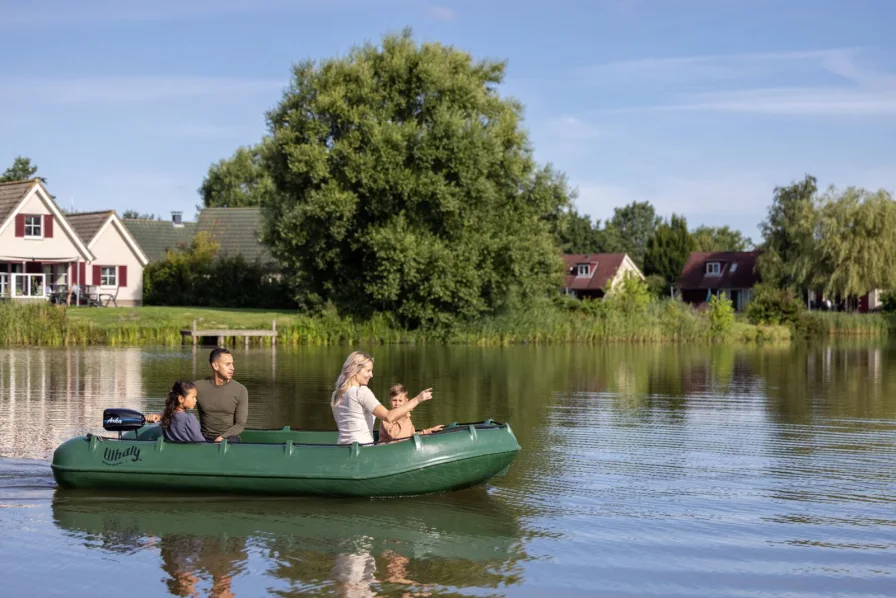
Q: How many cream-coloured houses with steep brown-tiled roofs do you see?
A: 2